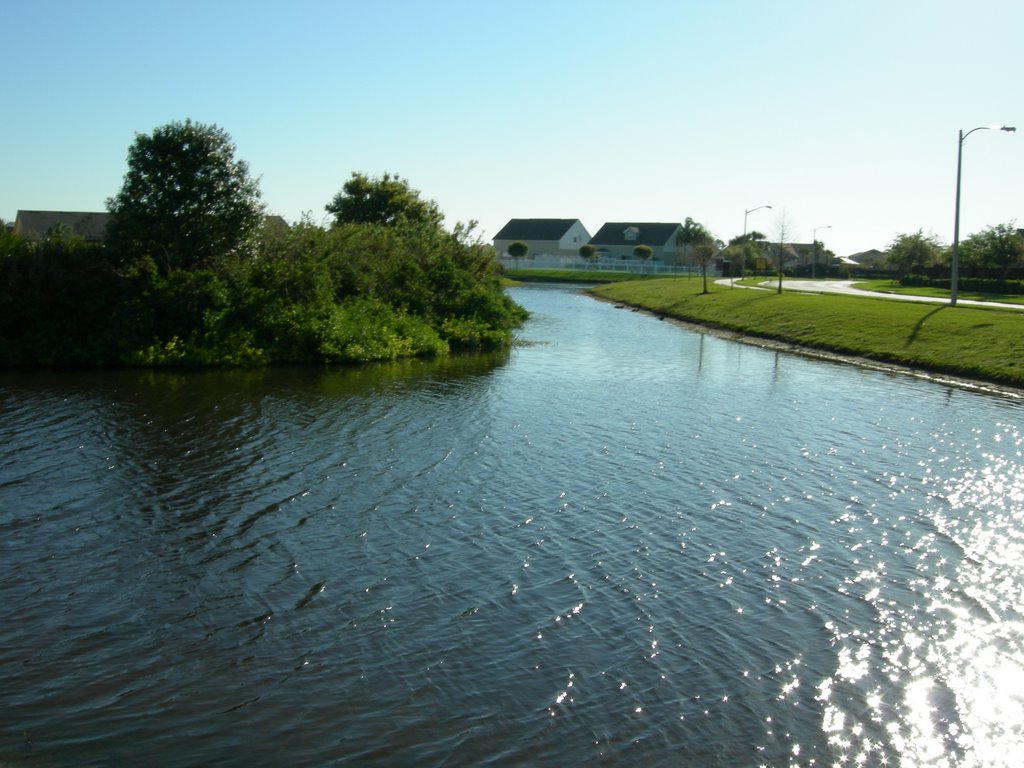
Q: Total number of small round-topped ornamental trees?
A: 3